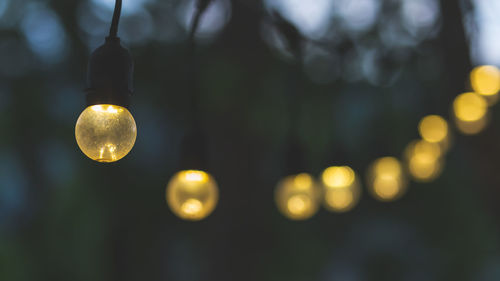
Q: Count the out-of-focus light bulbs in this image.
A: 8